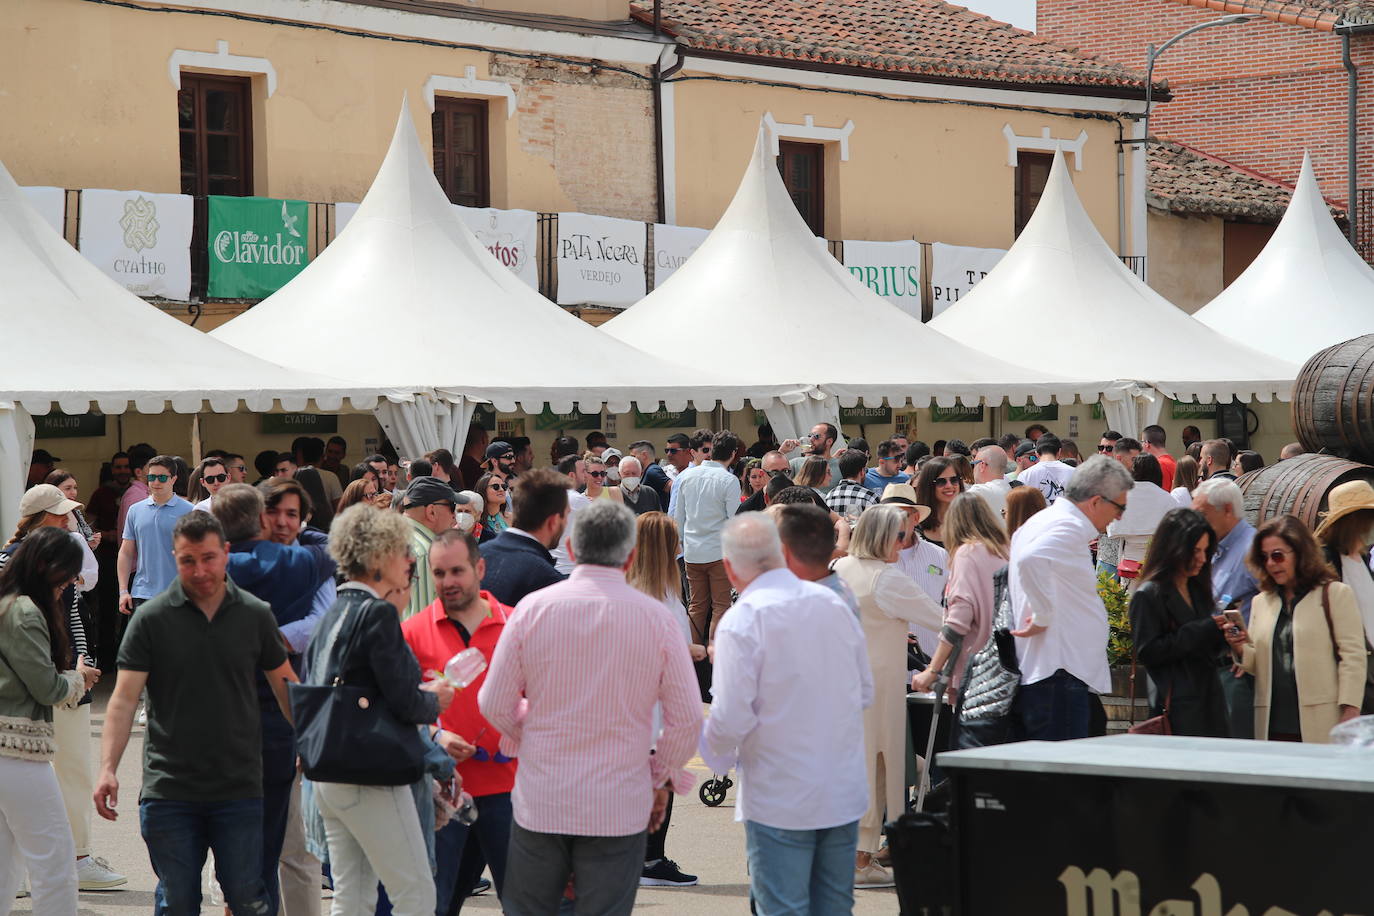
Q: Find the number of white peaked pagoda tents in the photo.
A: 5